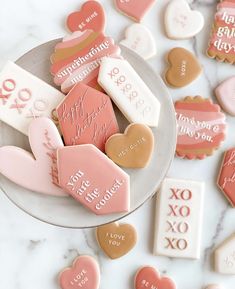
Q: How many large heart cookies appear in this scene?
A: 1